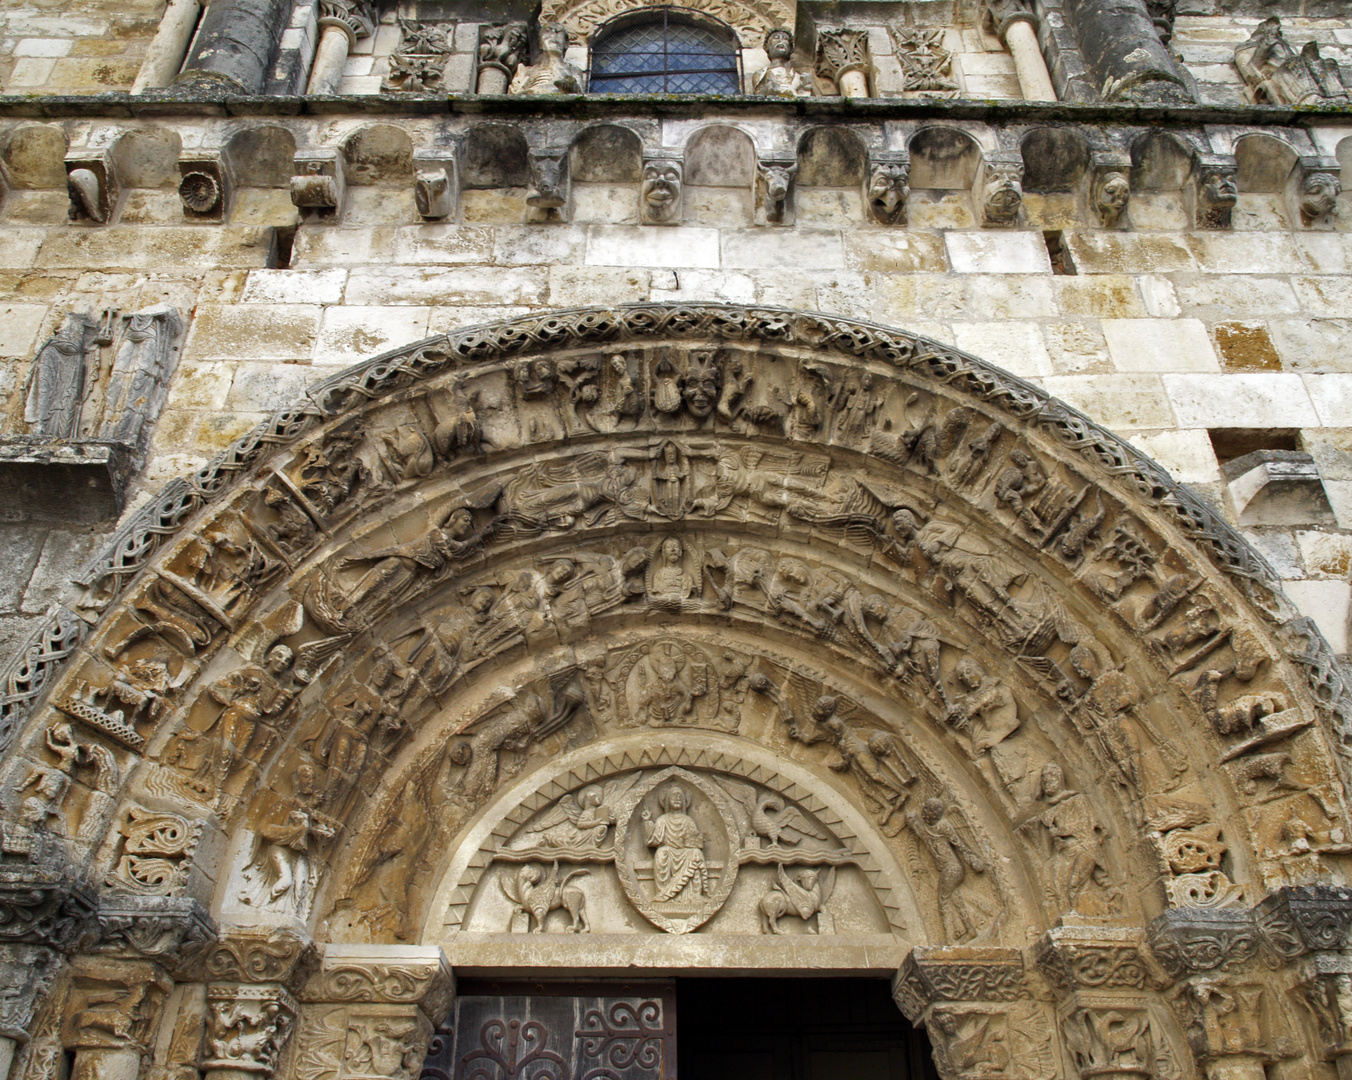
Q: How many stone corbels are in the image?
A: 12